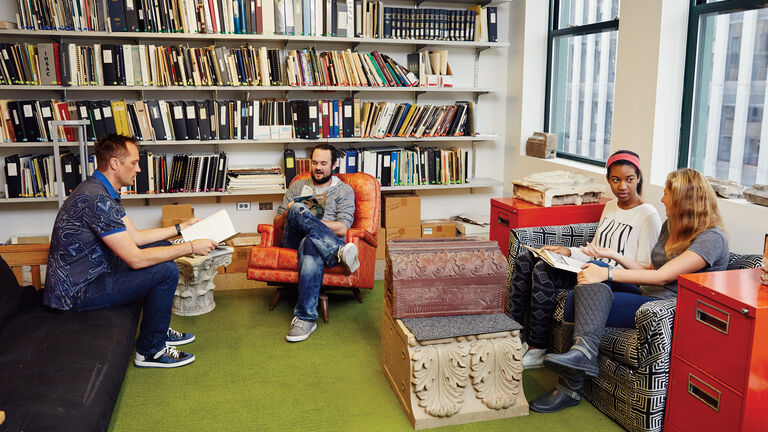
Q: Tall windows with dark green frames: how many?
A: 2